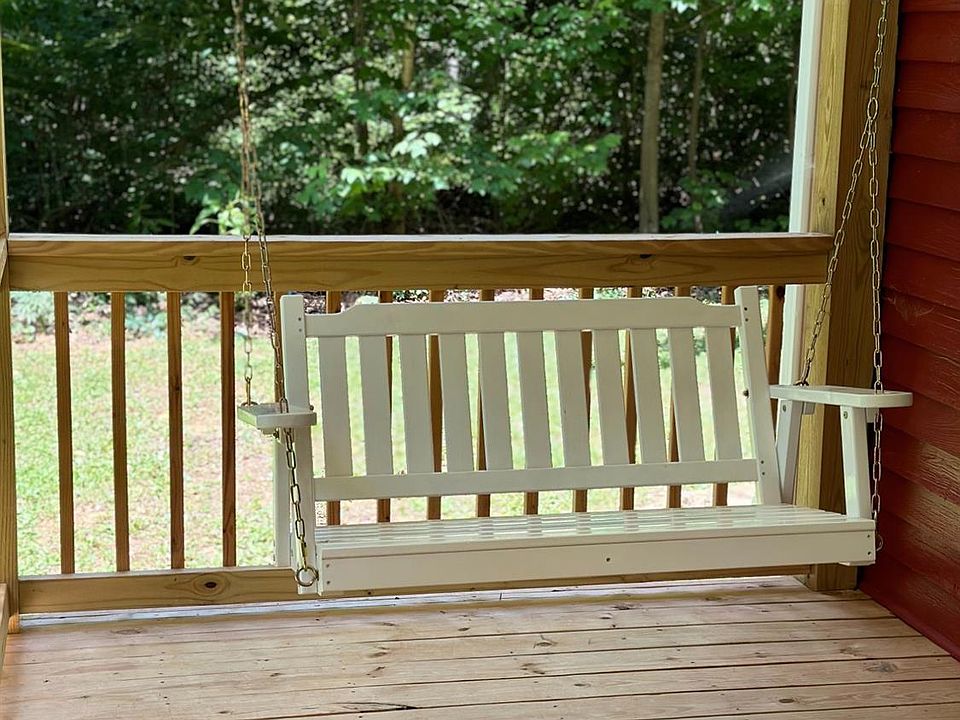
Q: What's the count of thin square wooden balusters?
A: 15